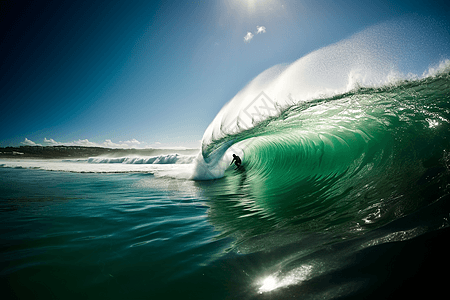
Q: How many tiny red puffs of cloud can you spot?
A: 0